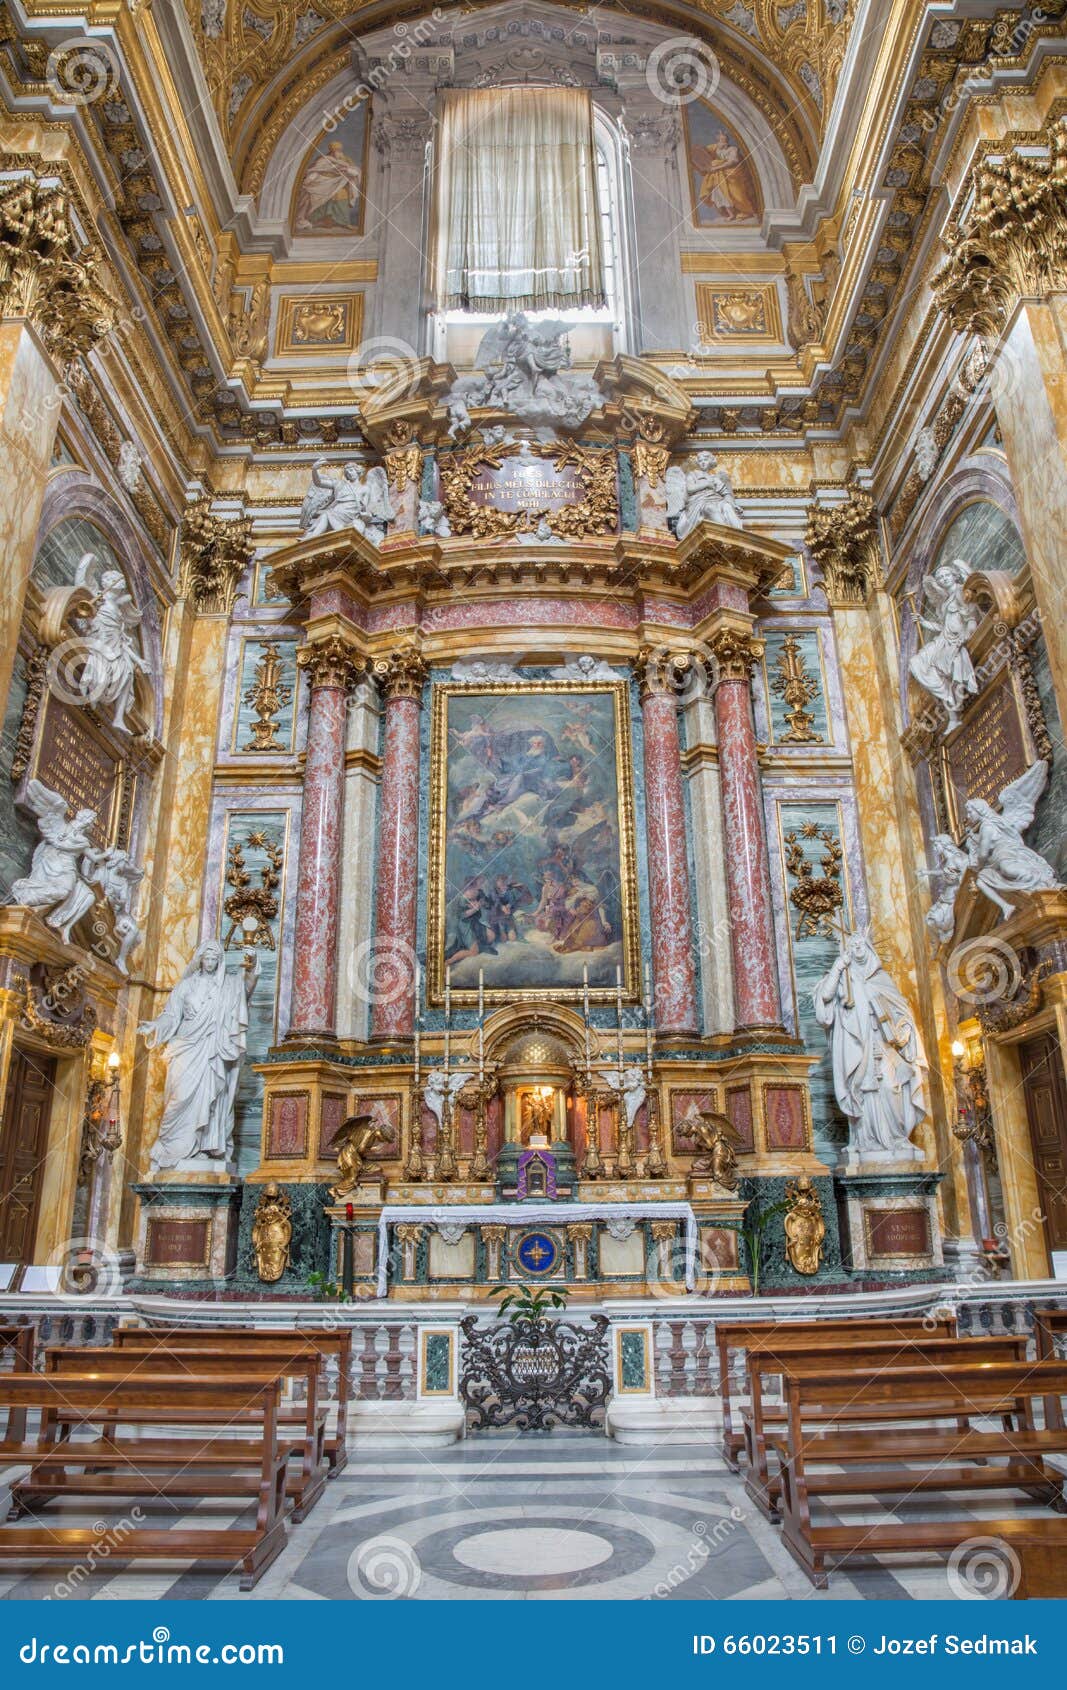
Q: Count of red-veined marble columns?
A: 4